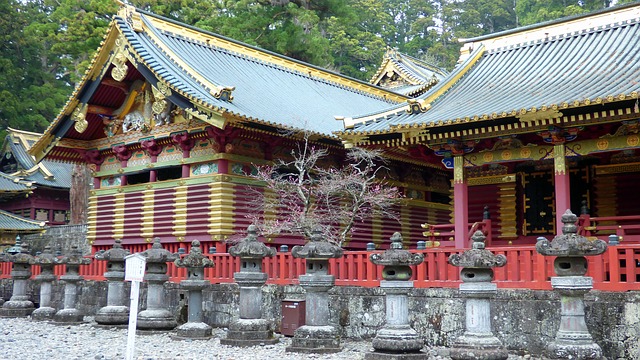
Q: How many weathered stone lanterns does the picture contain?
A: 11